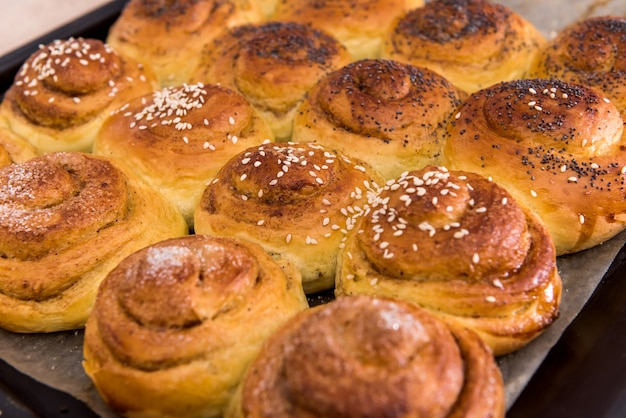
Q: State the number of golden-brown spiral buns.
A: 15